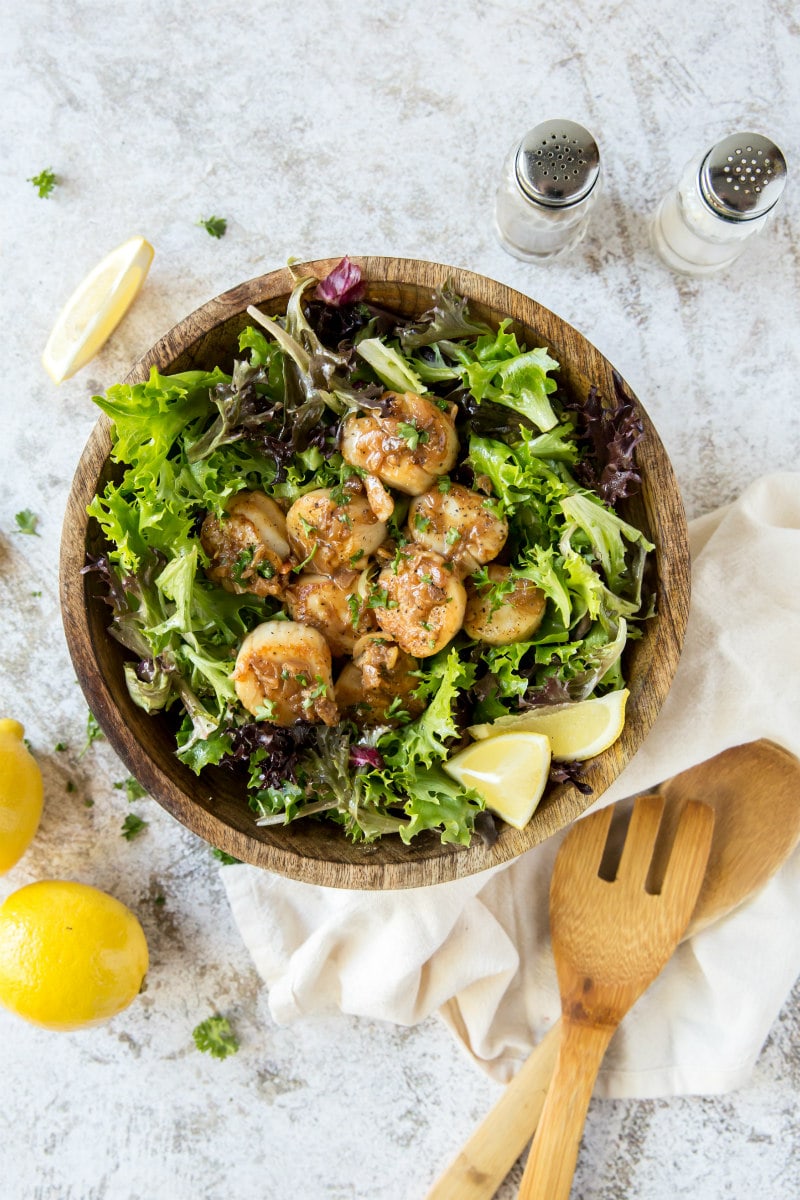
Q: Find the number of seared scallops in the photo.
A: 9